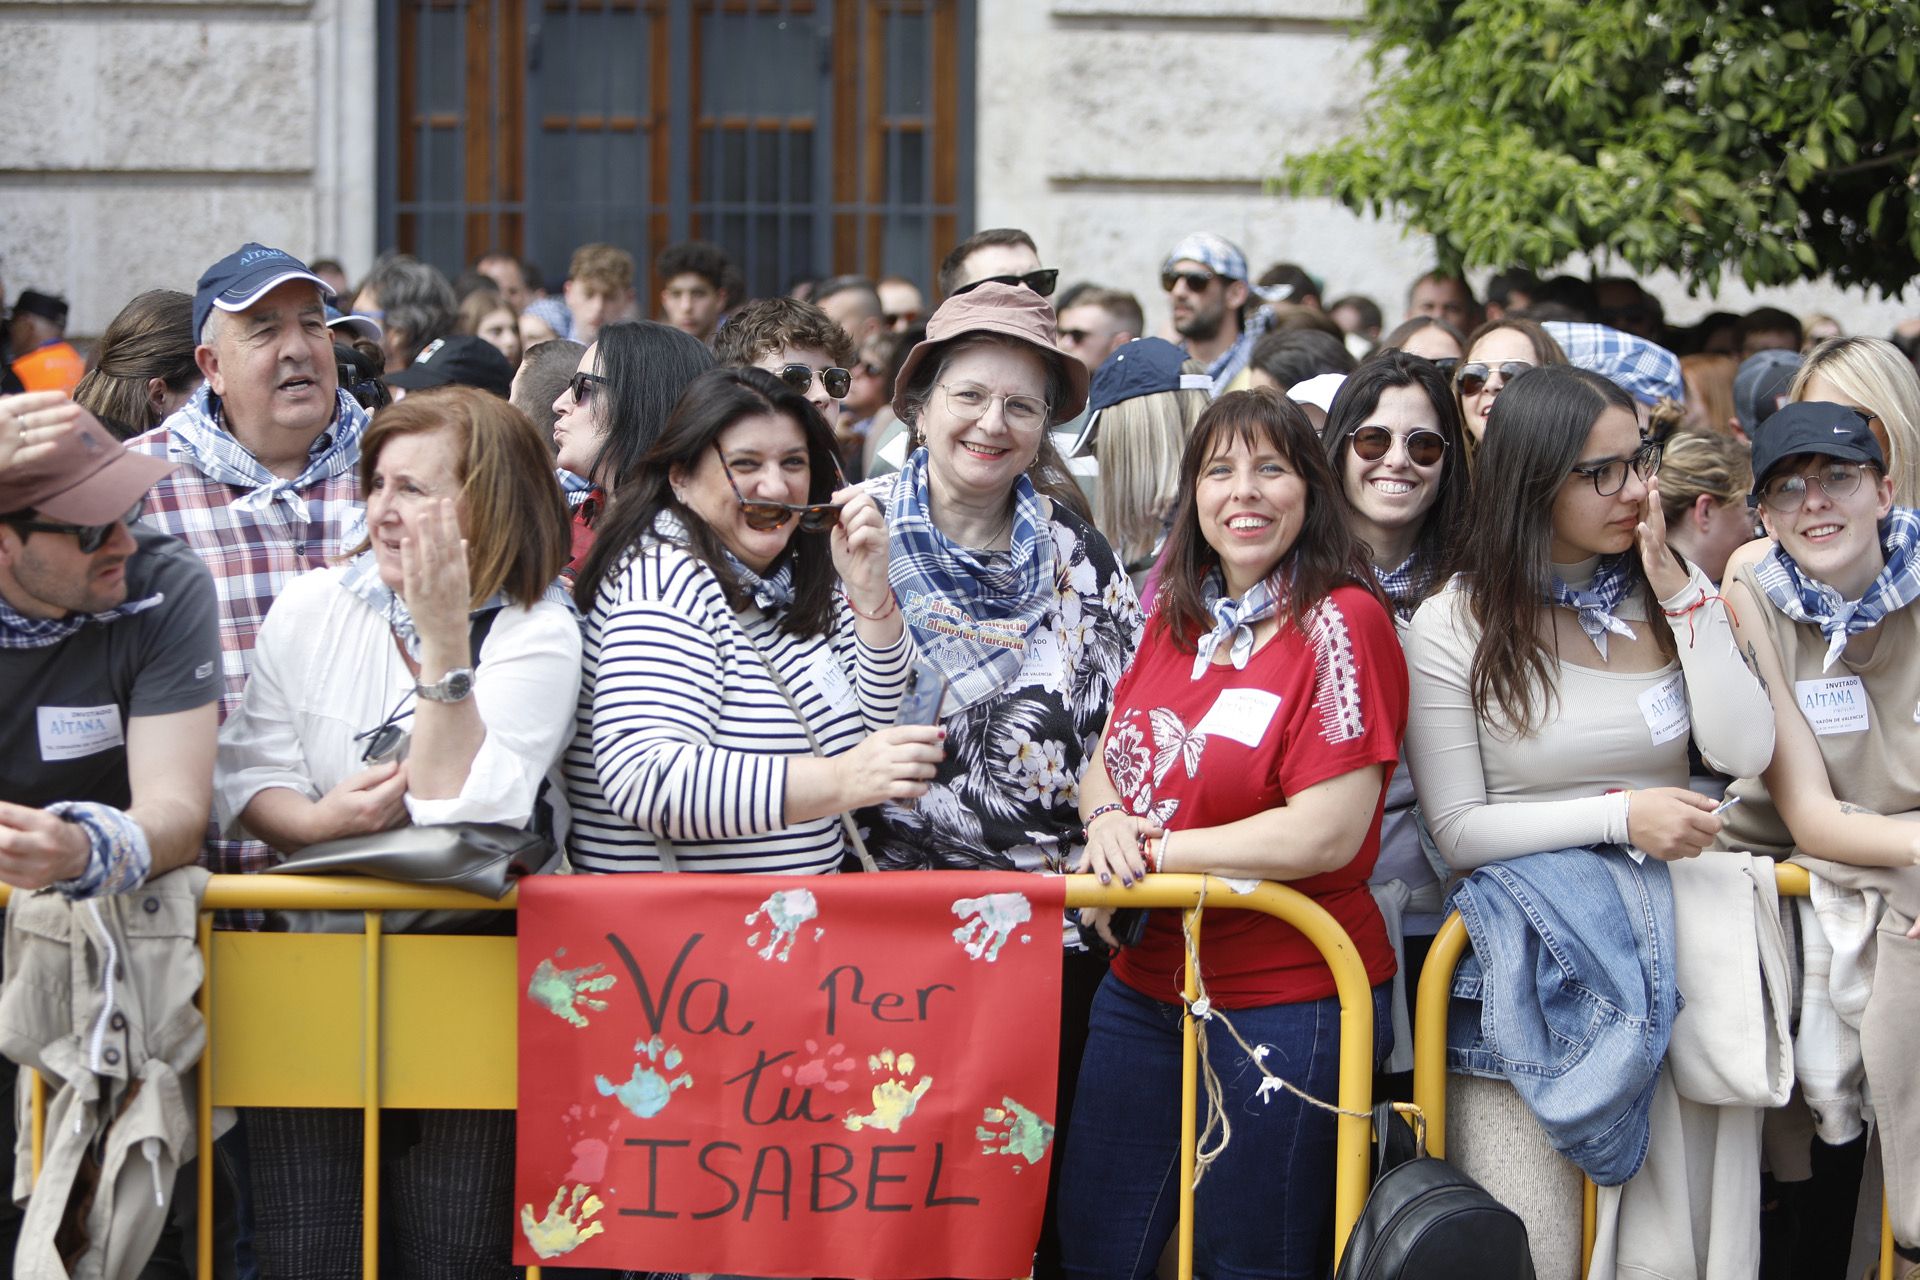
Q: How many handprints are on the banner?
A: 9